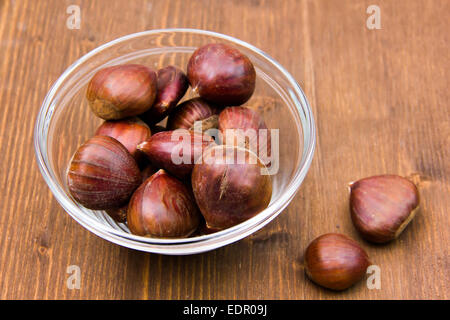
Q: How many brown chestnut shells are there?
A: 12